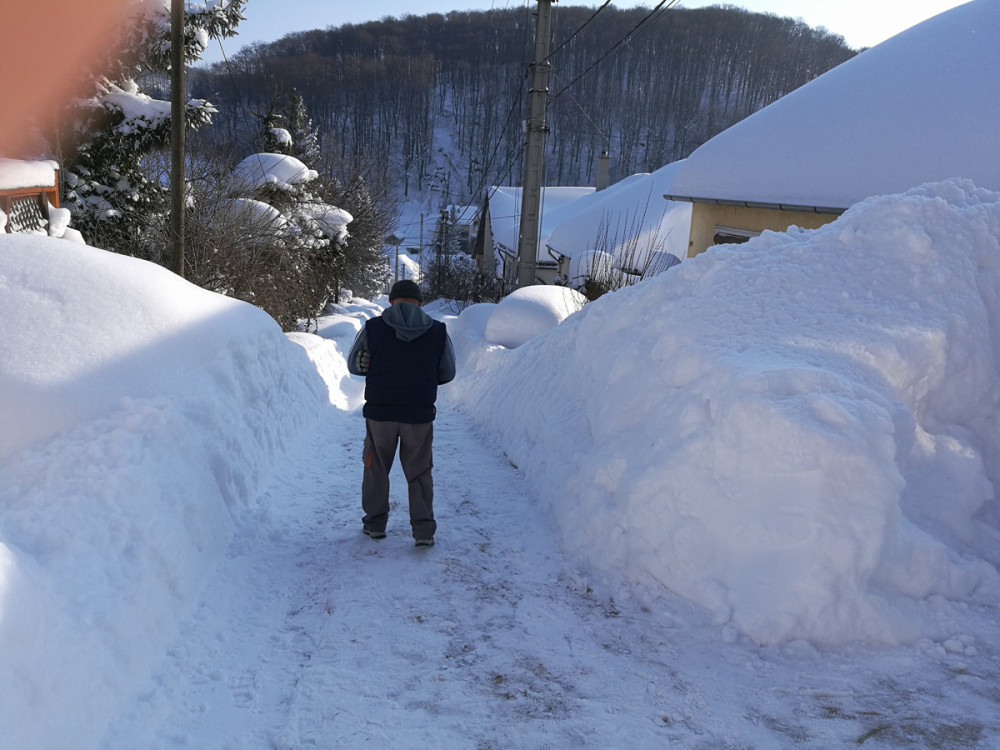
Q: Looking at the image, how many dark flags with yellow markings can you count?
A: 0